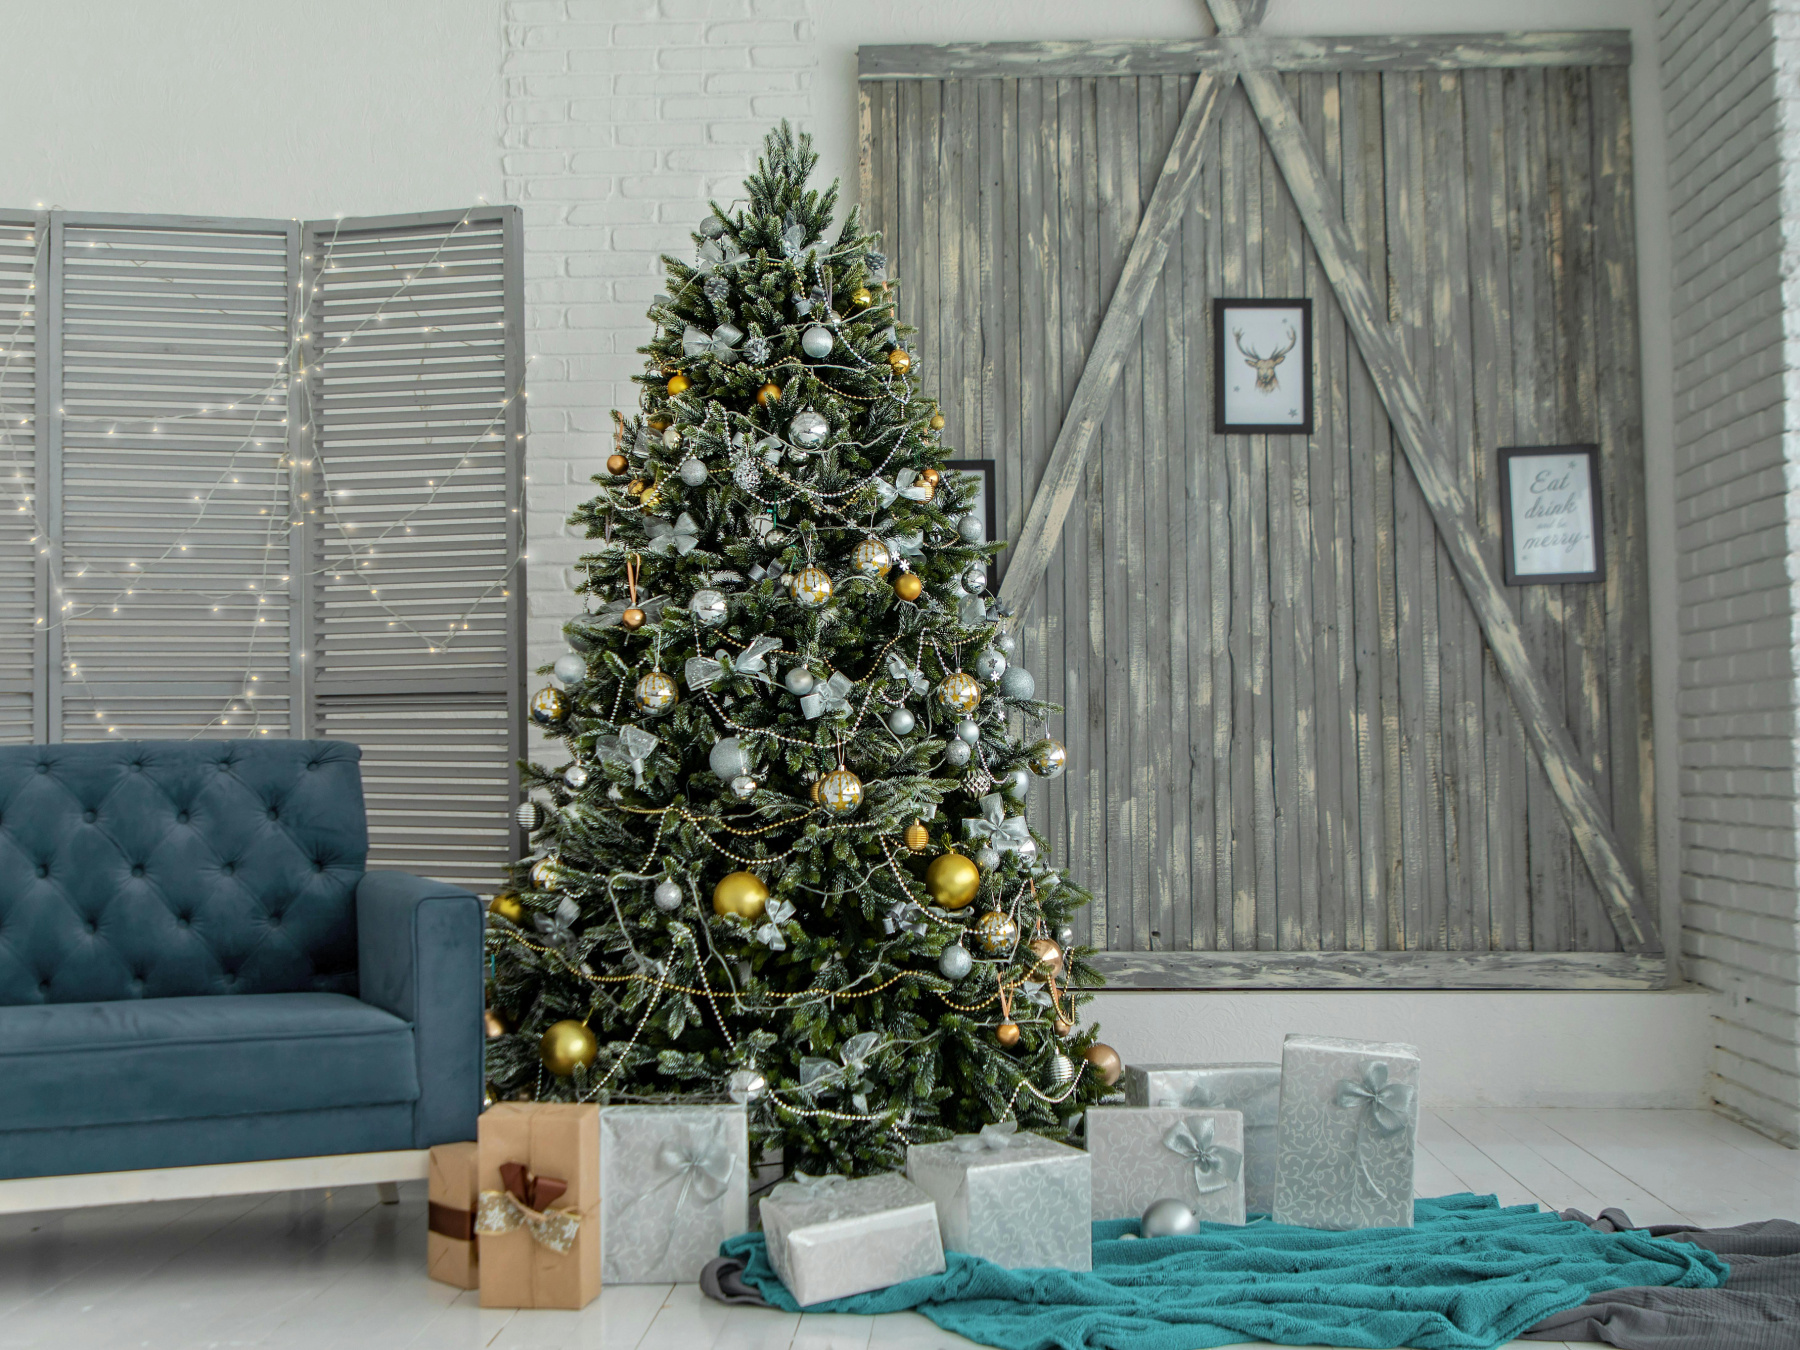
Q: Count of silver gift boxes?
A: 6